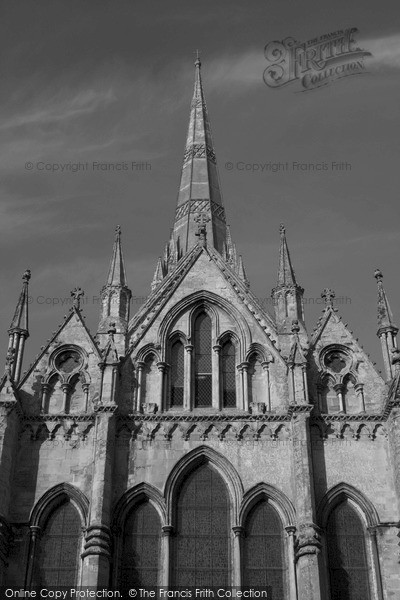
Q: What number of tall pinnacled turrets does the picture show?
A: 4